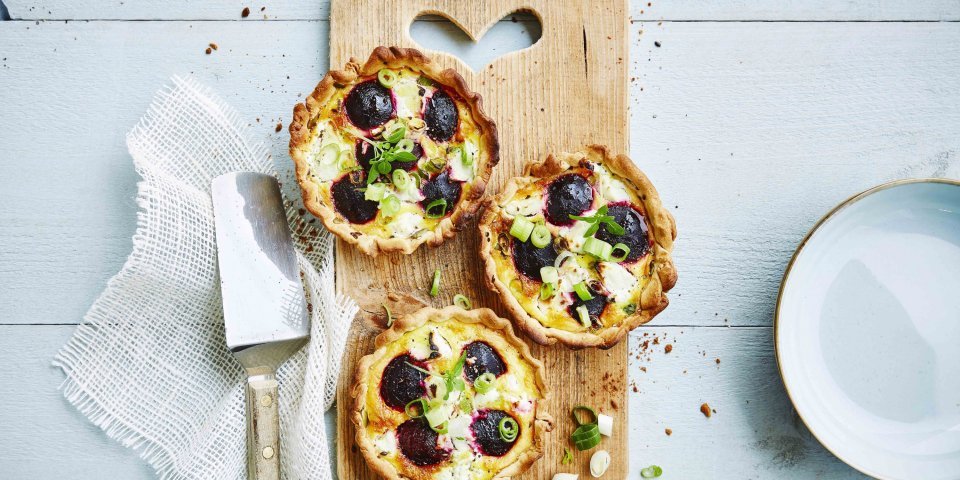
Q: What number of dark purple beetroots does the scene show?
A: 13